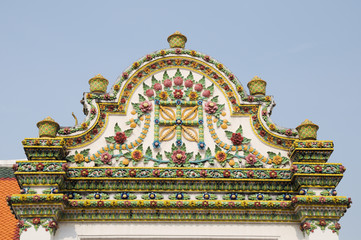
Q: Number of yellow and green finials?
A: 5